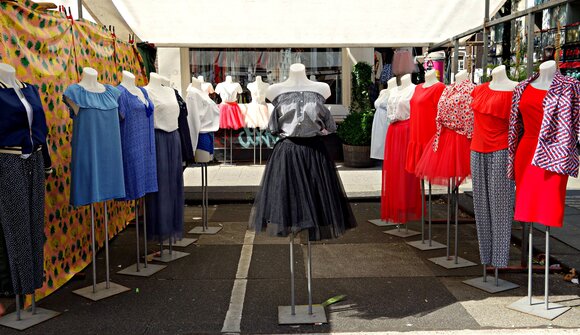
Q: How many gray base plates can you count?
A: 13